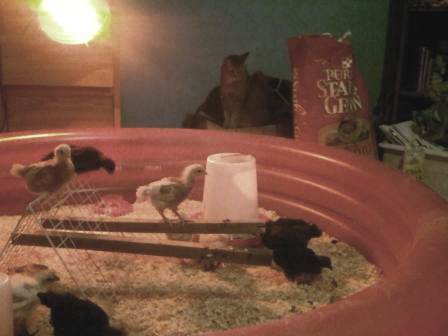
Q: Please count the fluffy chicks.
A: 7